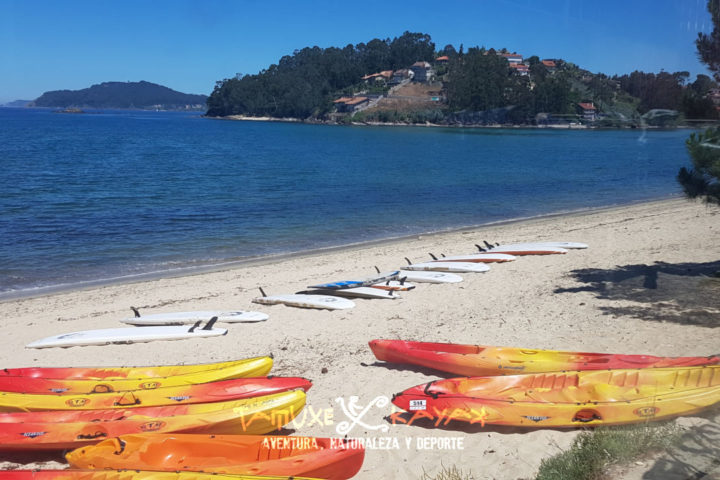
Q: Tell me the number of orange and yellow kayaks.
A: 7